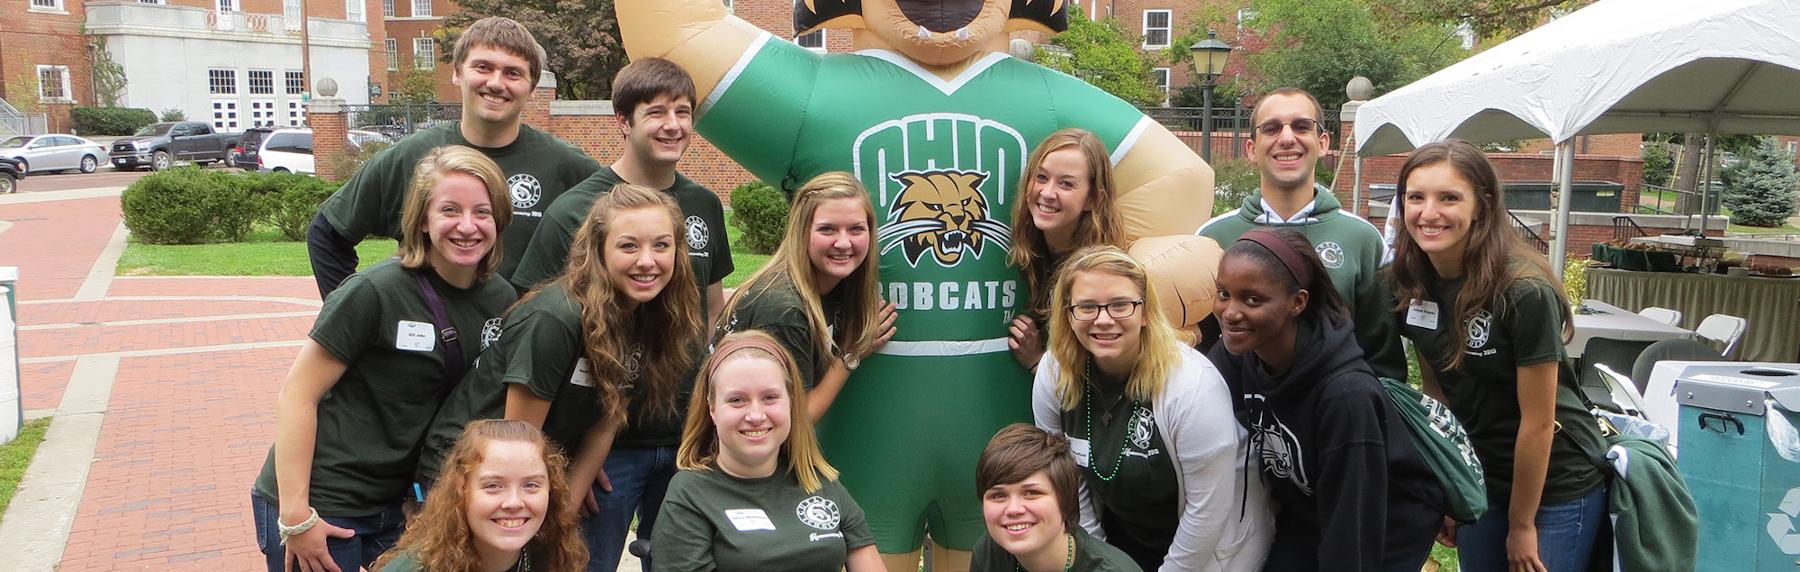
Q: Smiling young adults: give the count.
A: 13